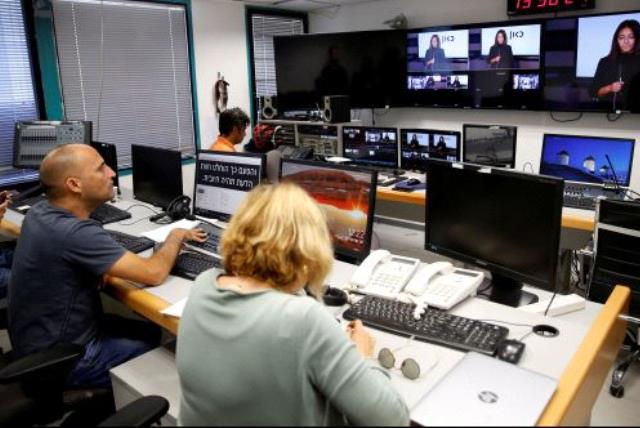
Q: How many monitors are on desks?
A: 9